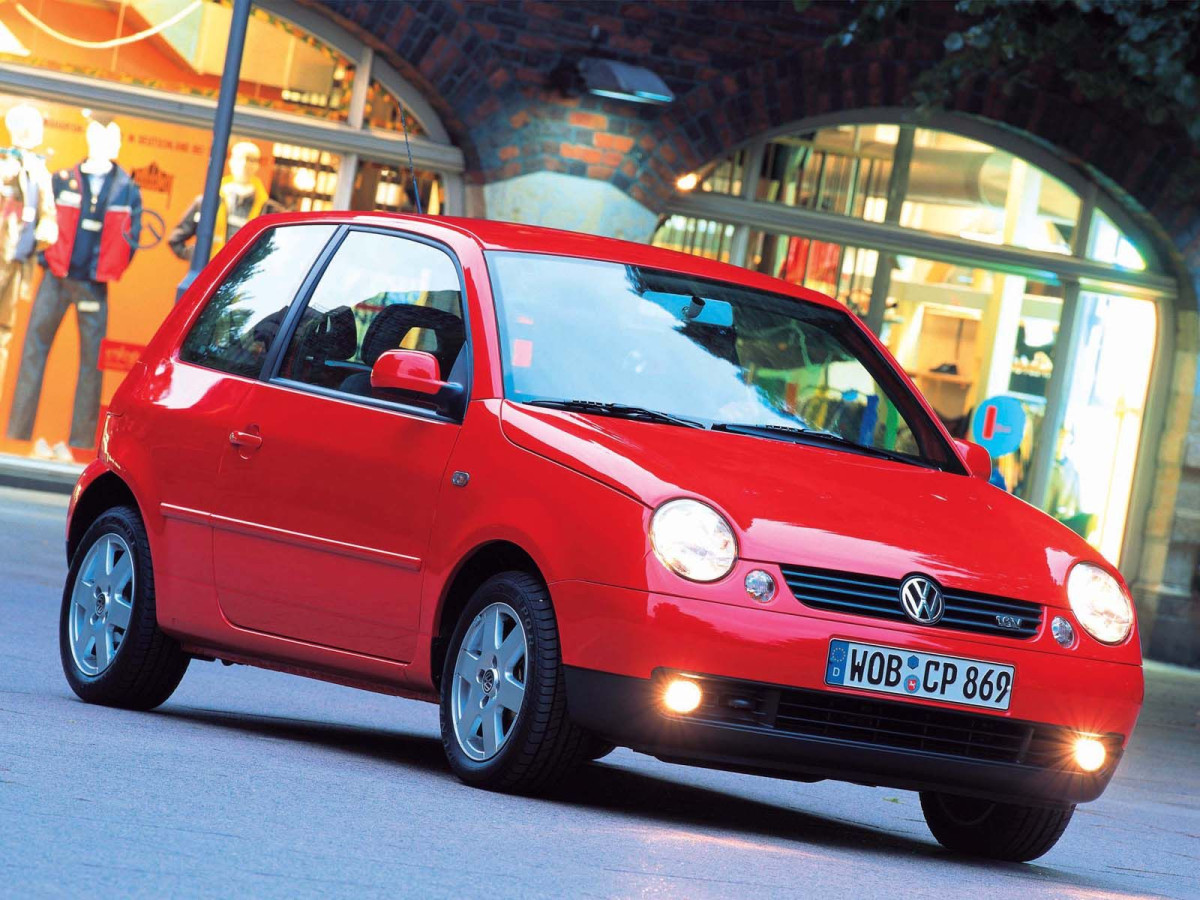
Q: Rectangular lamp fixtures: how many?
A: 1